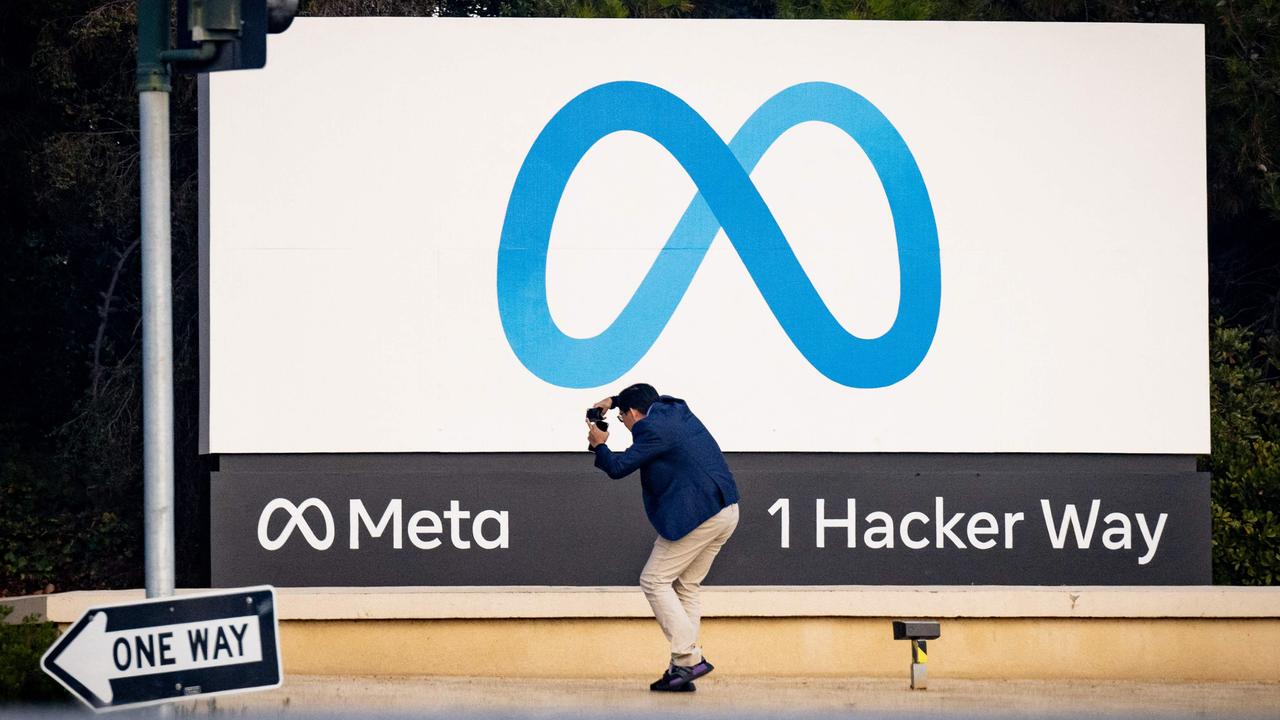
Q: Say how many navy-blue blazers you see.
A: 1